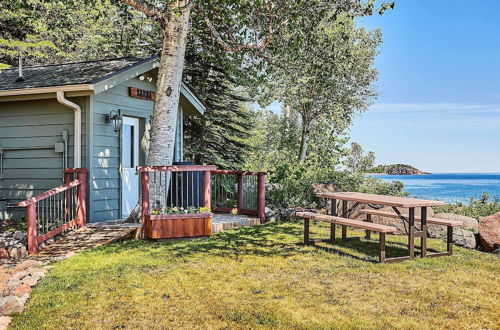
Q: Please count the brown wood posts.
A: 7